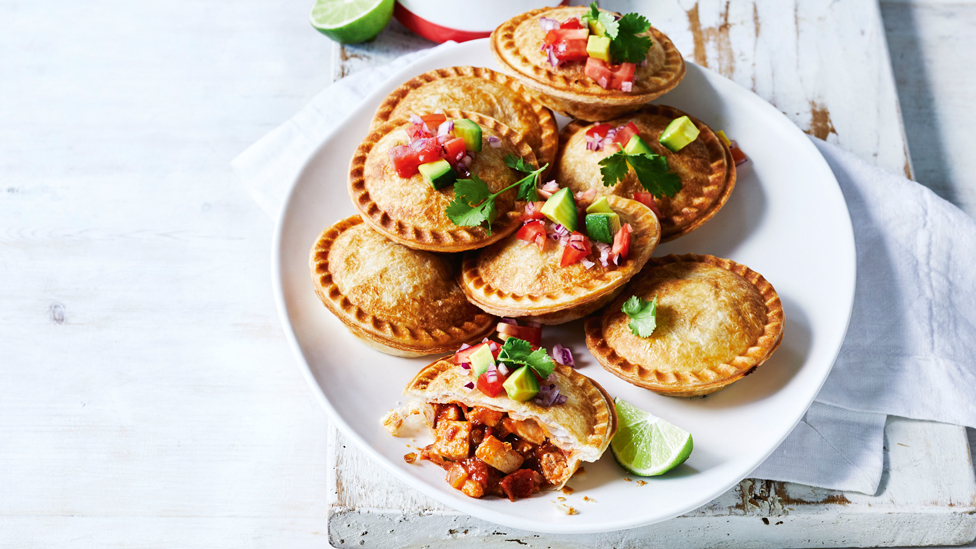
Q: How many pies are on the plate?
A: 8